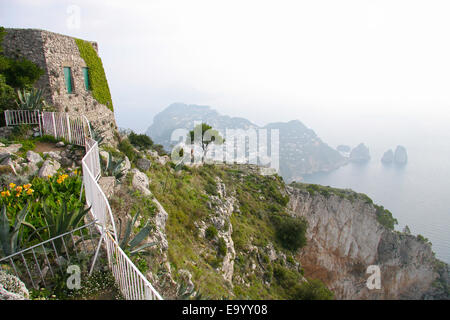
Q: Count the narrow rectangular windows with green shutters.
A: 2